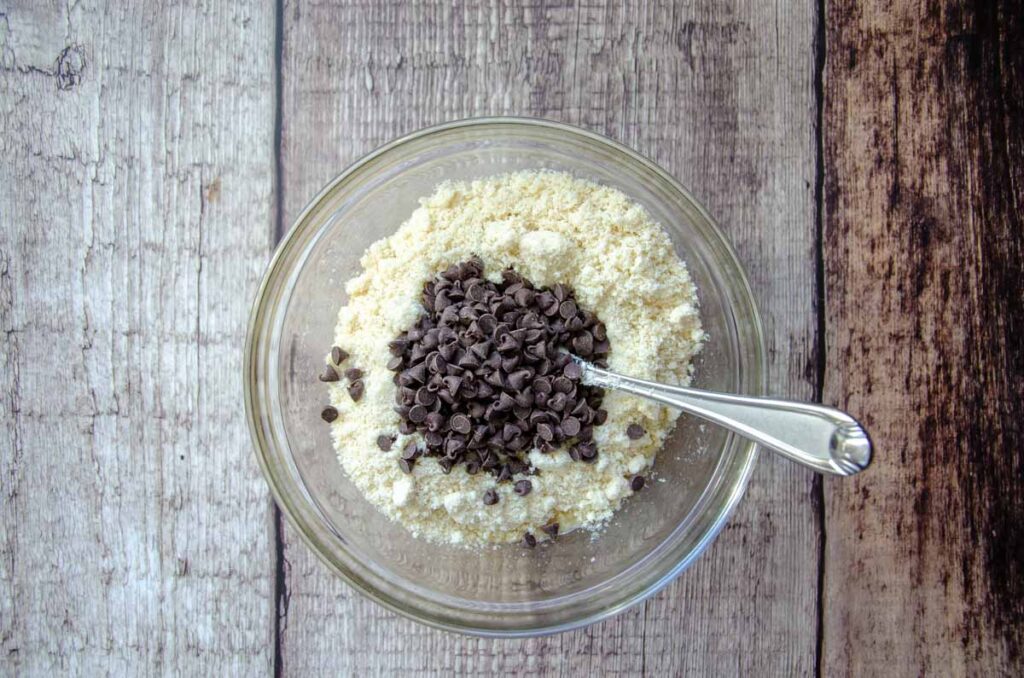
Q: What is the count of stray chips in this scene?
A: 12